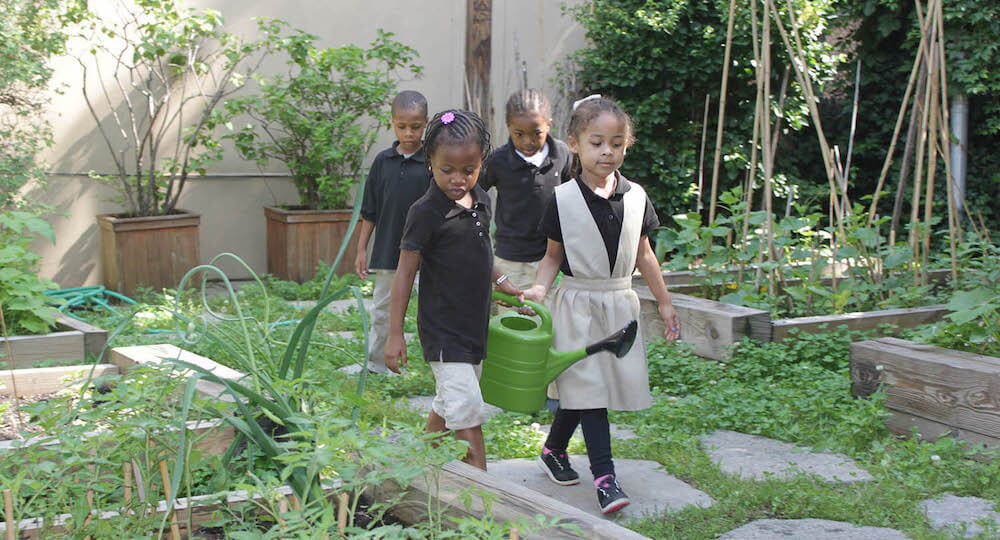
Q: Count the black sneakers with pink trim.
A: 2